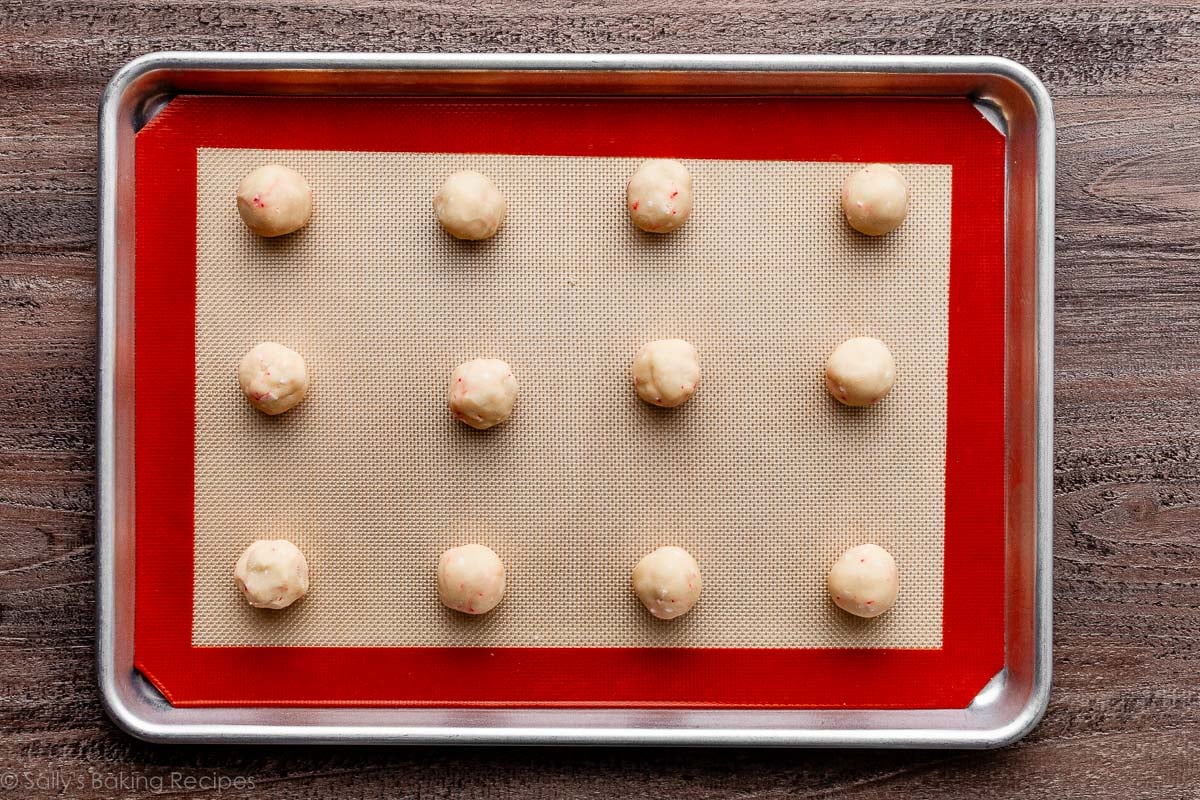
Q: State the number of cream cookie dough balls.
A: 12